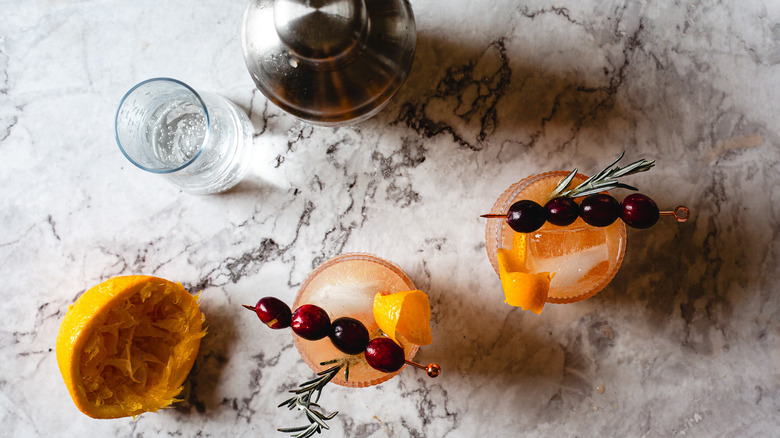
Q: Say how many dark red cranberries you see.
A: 8